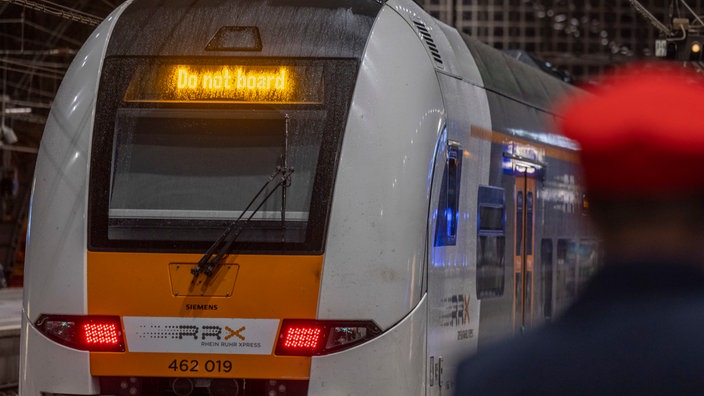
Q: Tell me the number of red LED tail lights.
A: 2